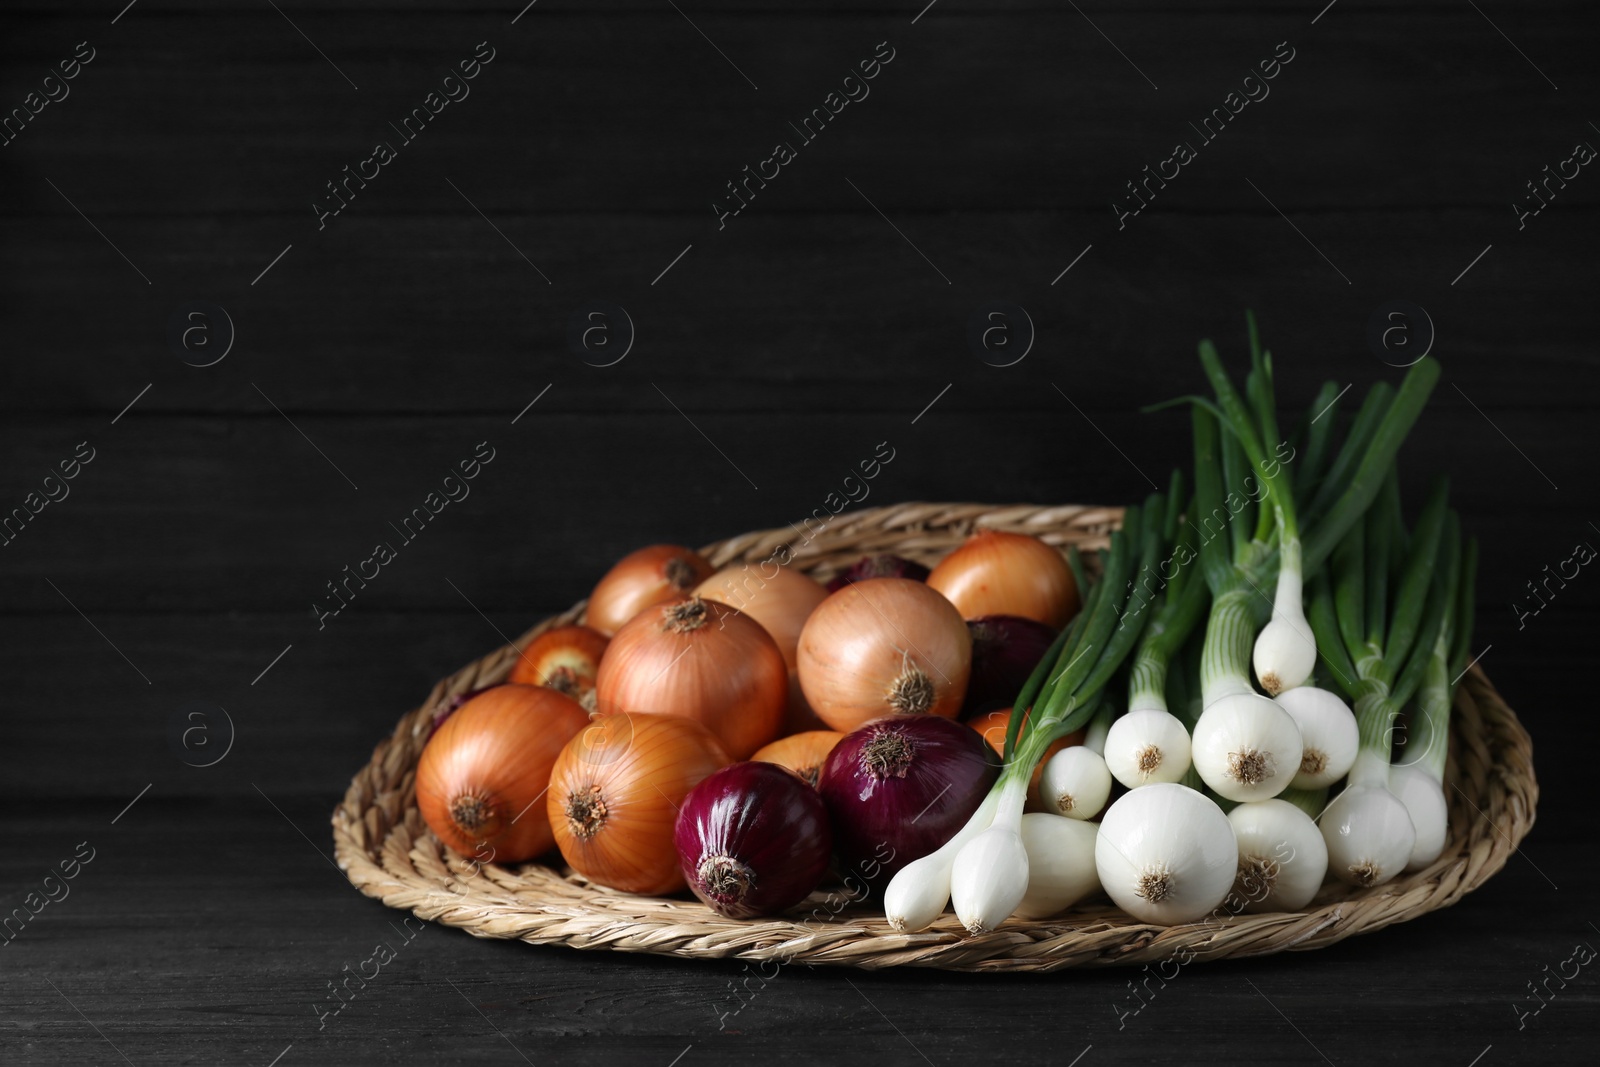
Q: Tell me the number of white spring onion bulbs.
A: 12